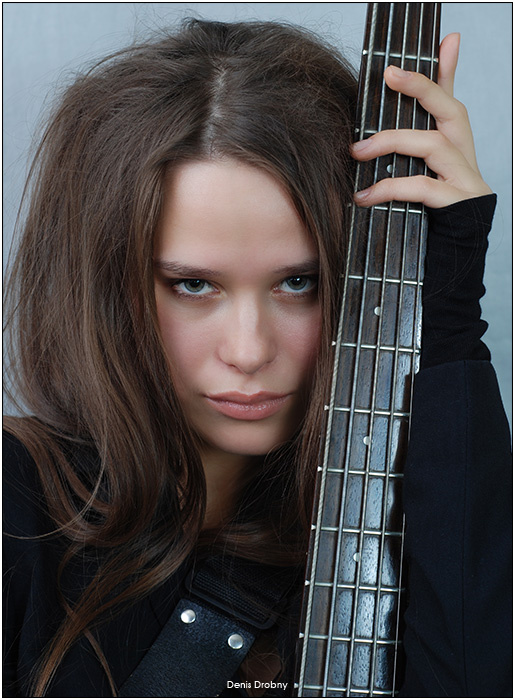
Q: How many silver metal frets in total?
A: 11